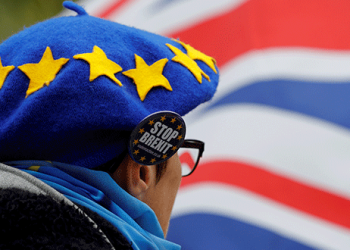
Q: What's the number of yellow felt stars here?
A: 6